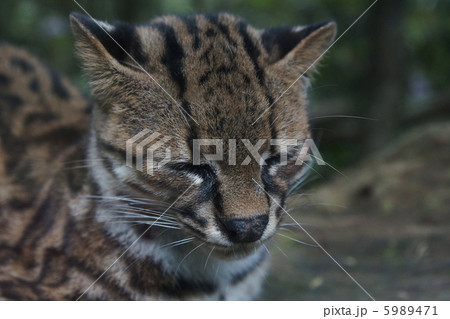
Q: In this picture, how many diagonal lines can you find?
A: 4